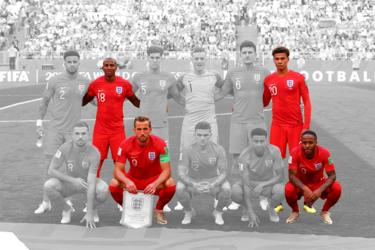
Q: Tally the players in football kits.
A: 11